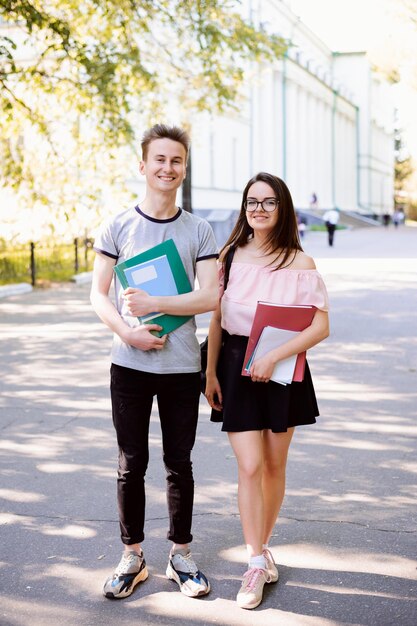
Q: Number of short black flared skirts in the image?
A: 1